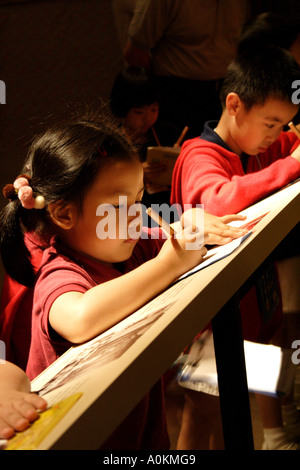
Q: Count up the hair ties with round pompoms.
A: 1